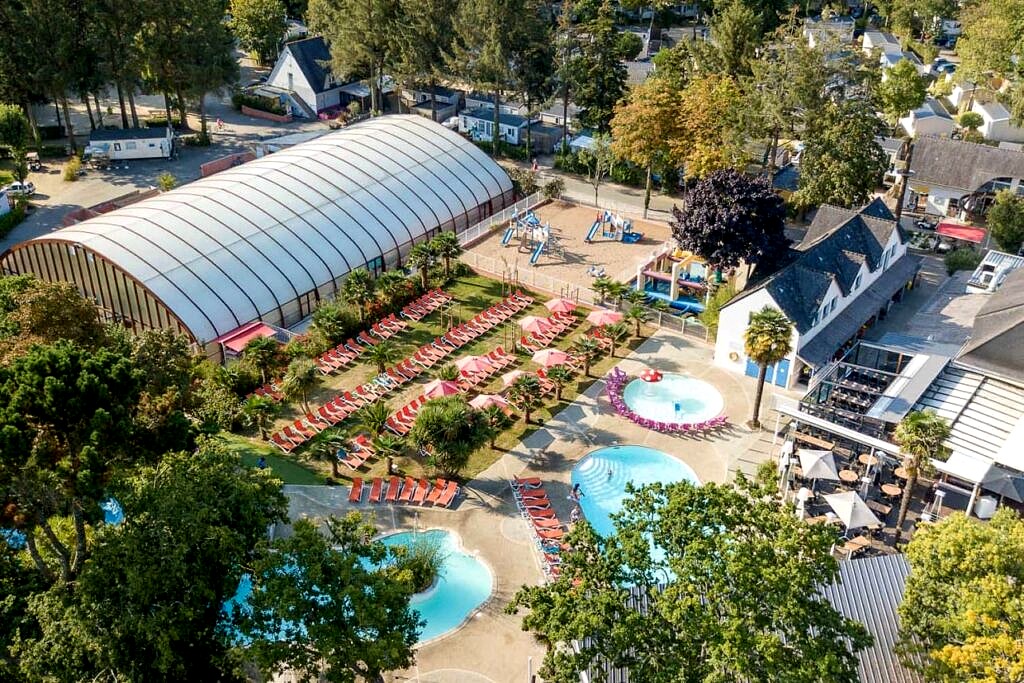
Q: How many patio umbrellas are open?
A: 11